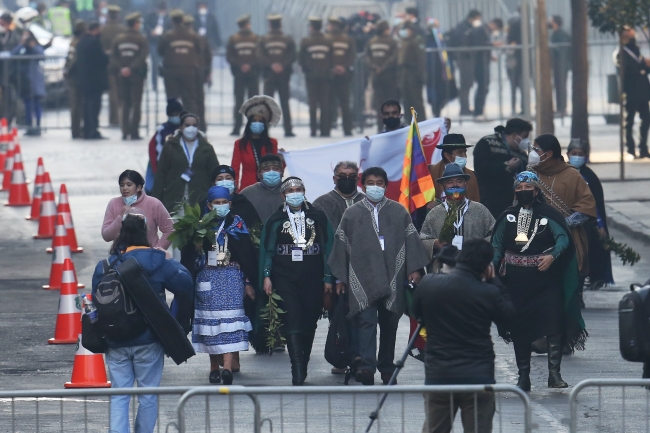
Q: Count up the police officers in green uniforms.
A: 11